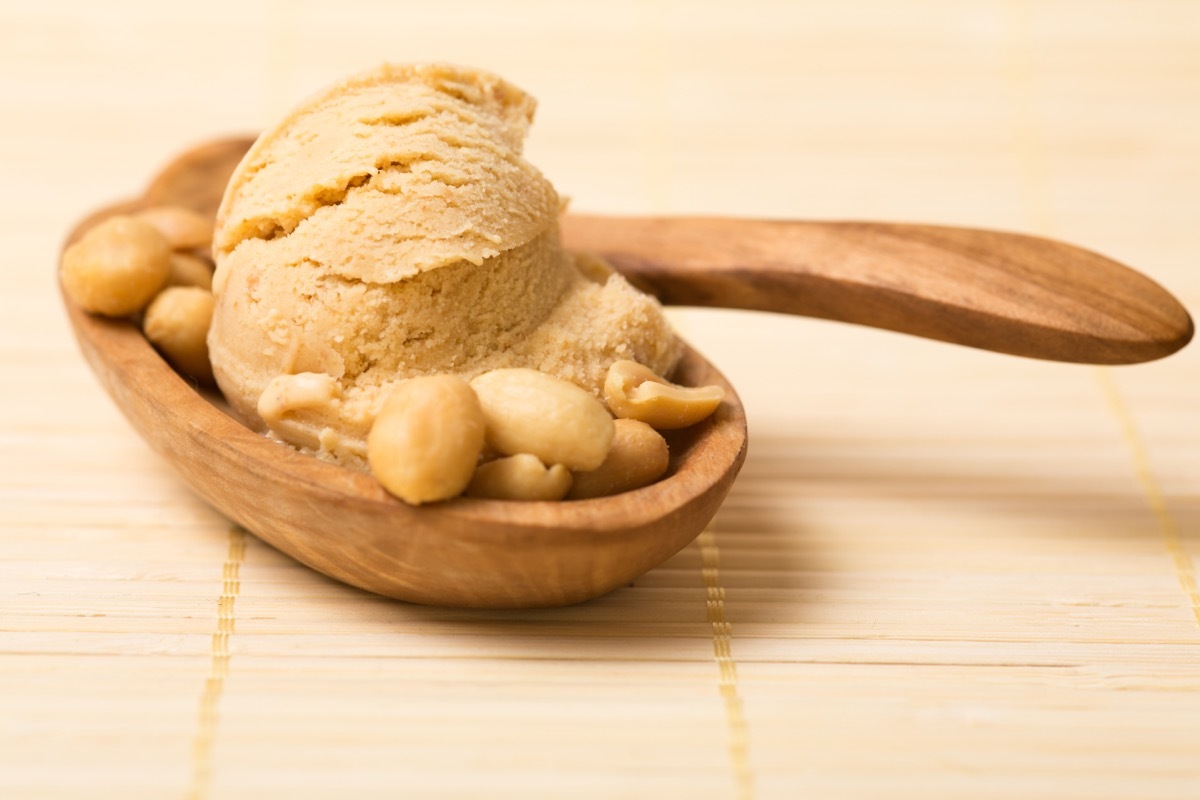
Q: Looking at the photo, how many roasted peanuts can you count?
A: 9